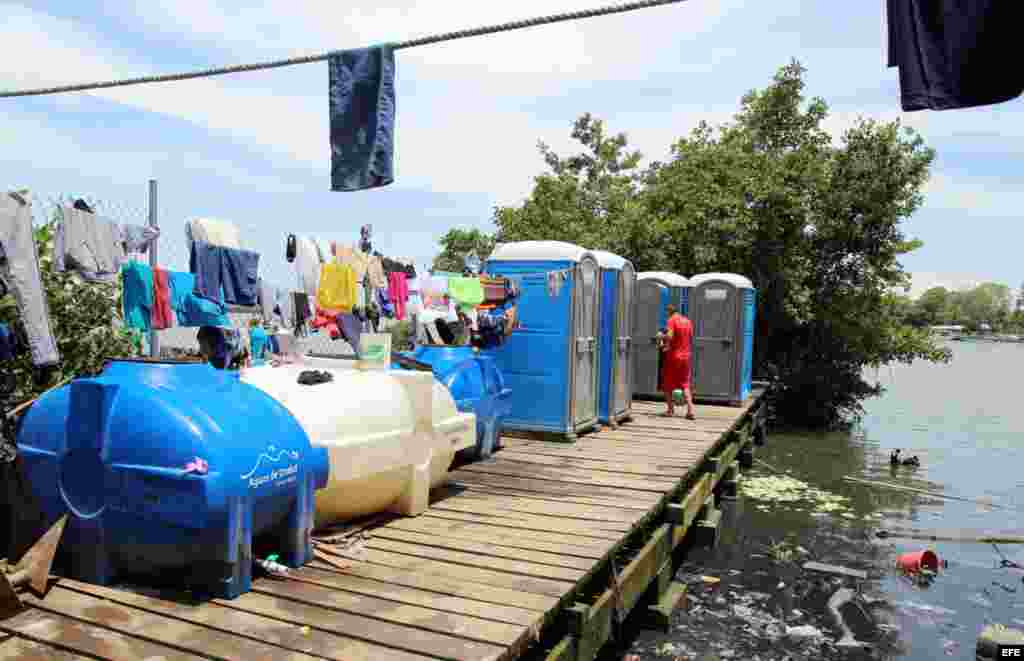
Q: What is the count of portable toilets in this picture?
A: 4